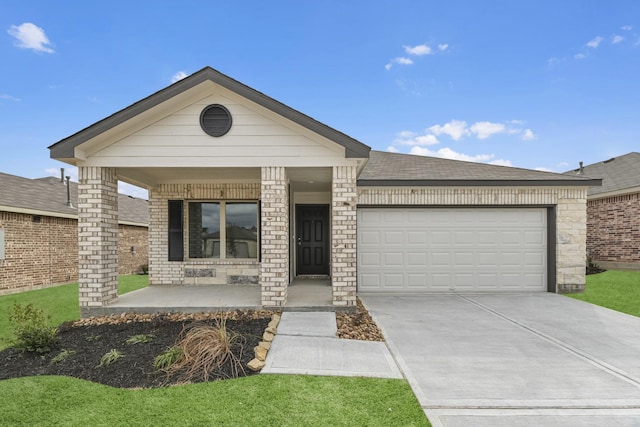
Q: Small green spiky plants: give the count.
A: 5